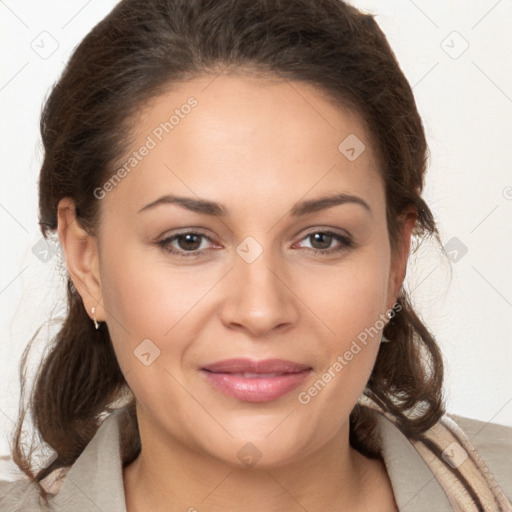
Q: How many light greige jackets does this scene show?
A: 1